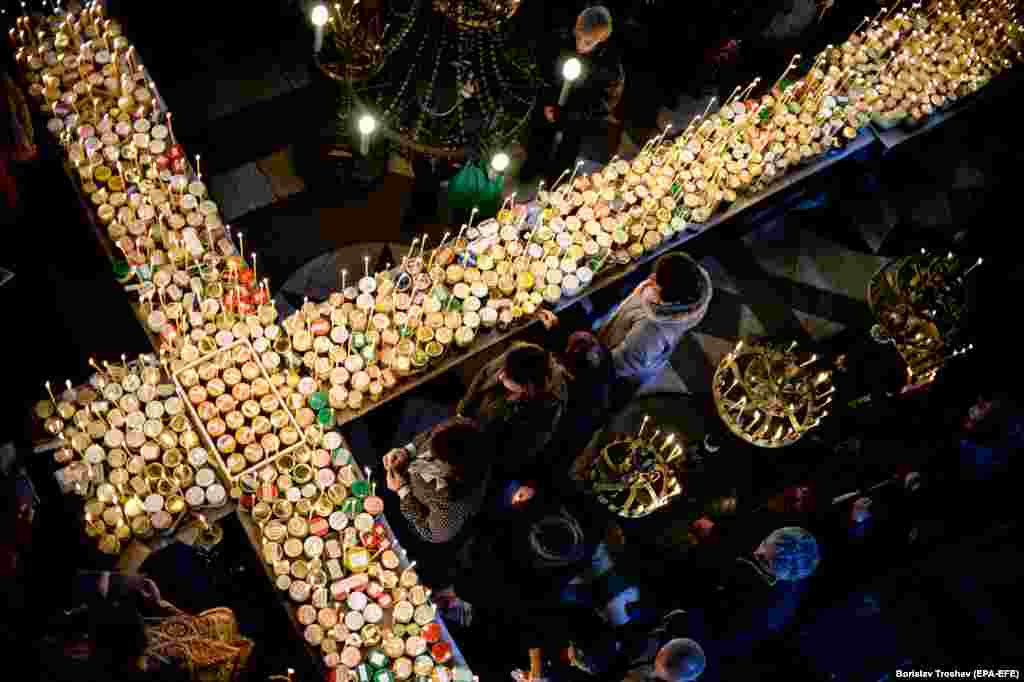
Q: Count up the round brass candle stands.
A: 3